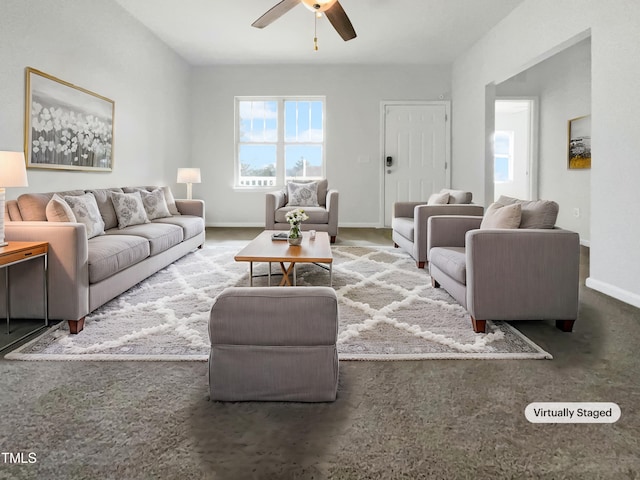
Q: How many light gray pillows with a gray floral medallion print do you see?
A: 4